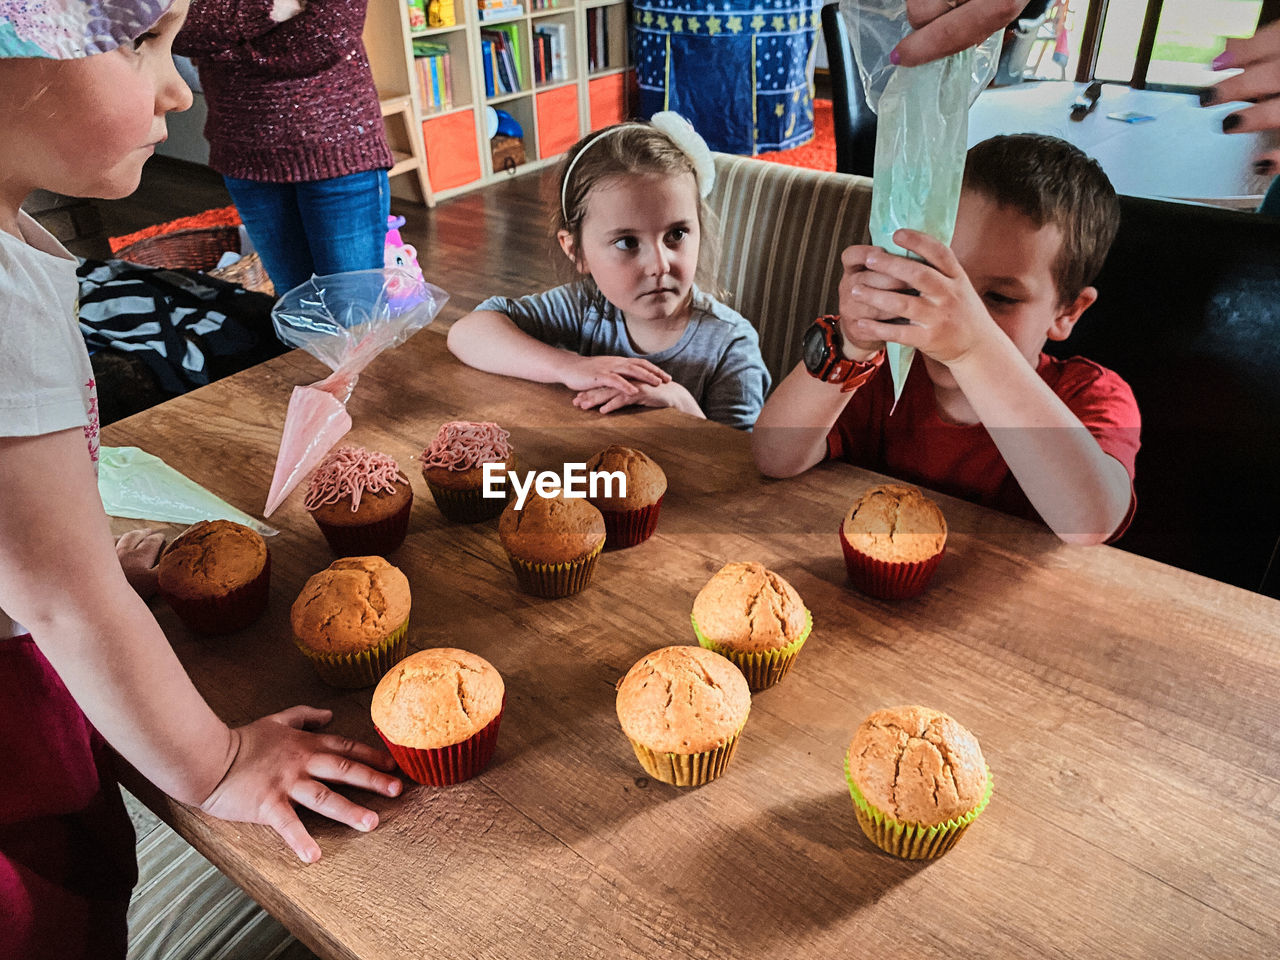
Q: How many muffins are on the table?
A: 11